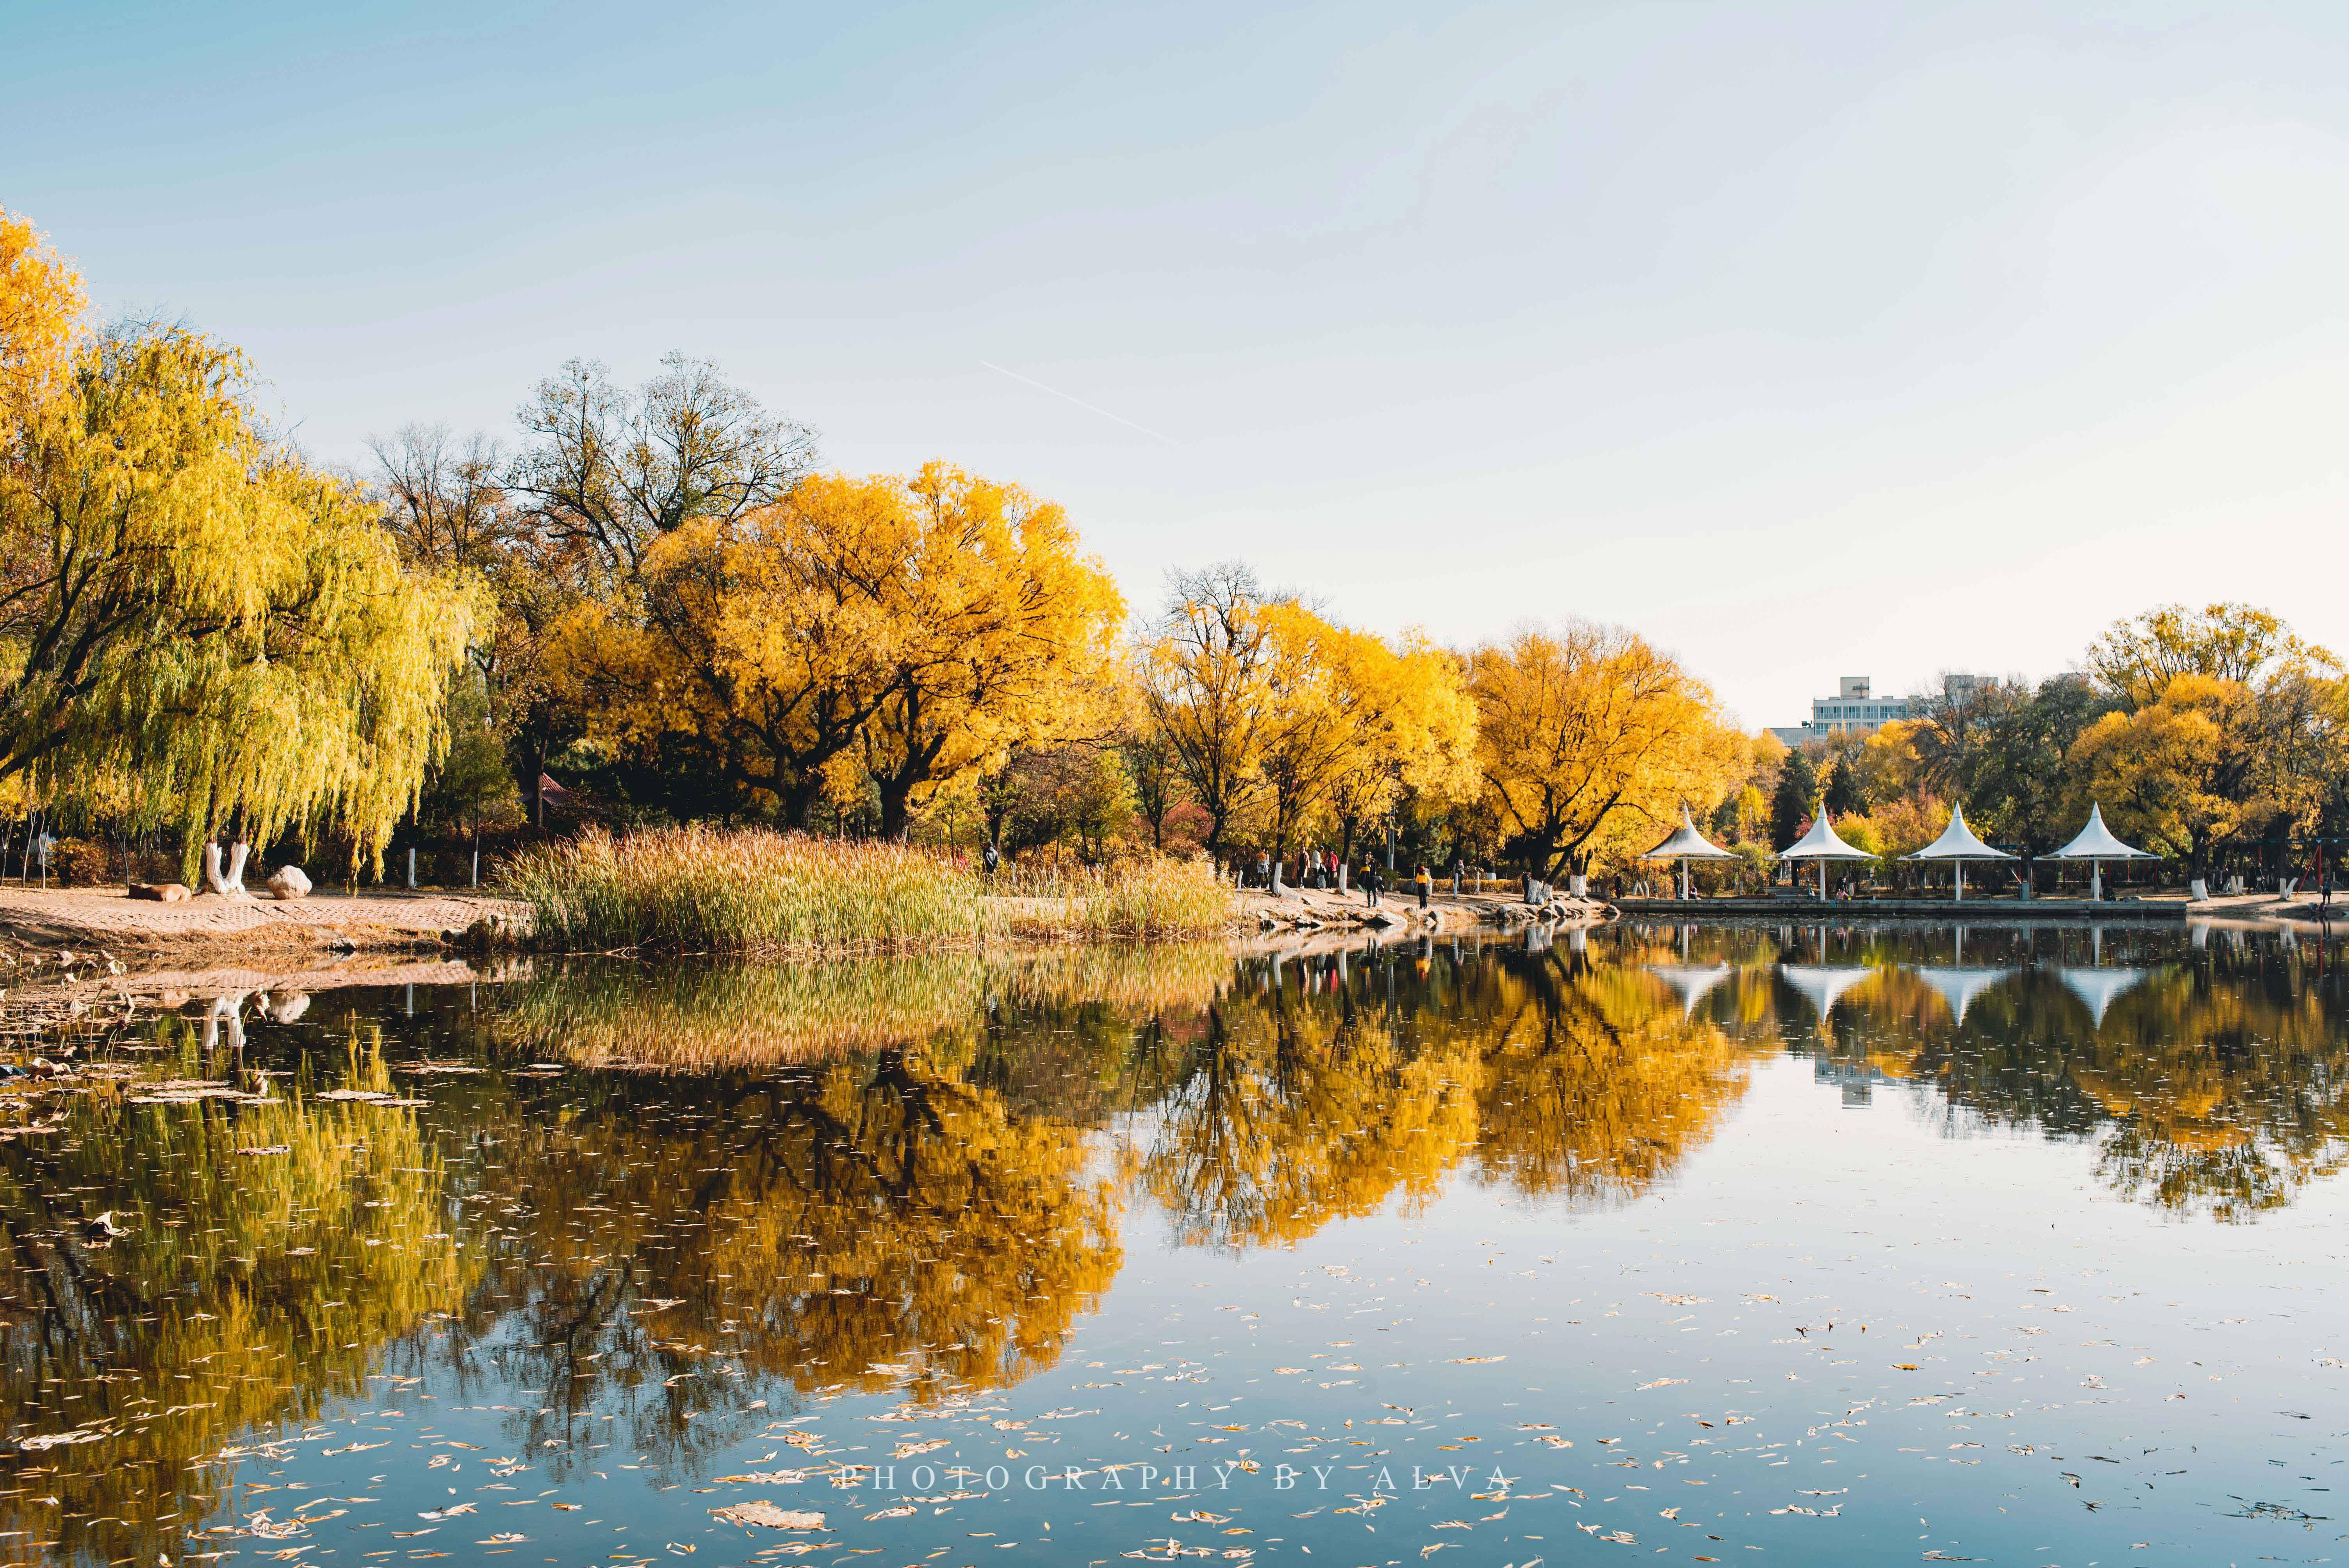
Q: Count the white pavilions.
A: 4